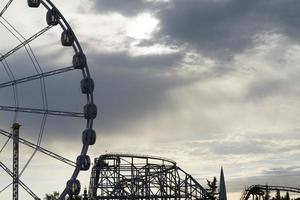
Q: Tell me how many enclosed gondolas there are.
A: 9